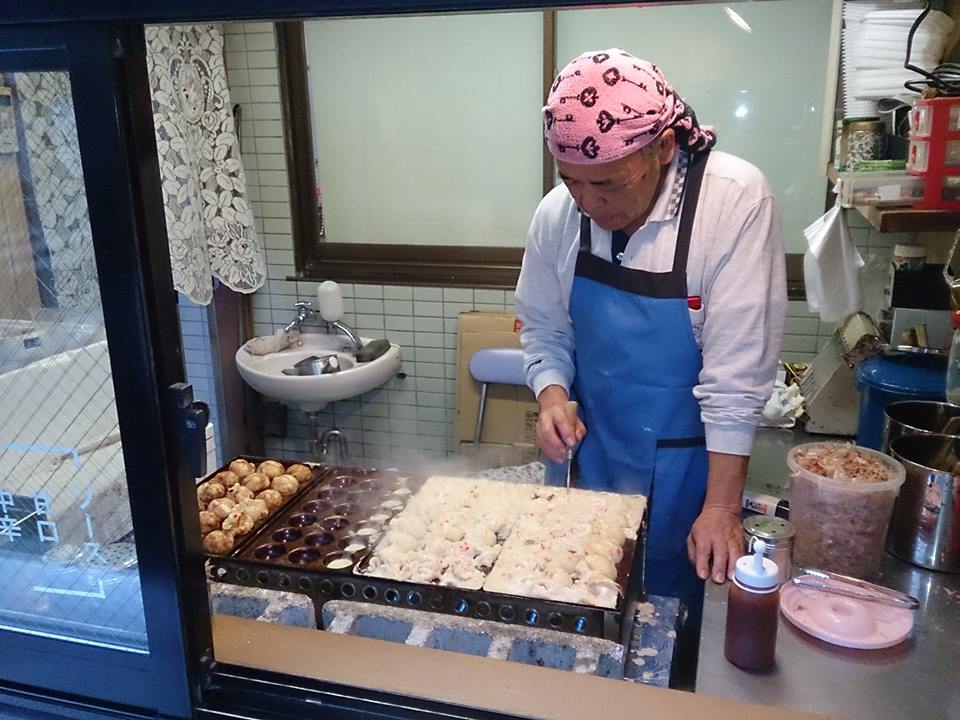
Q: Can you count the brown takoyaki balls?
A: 14